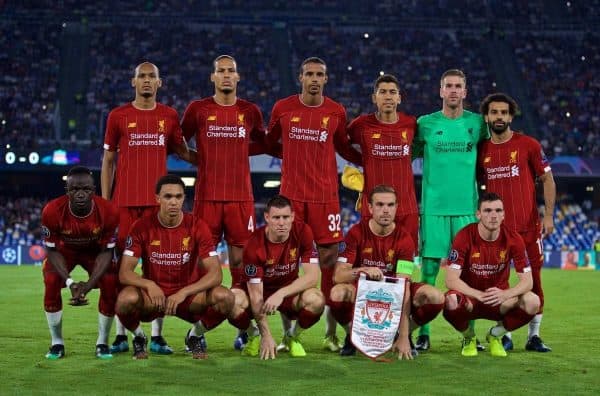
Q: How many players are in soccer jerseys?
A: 11